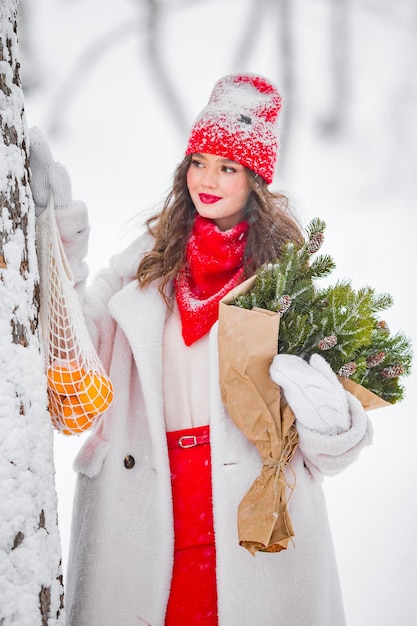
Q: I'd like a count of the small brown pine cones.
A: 7